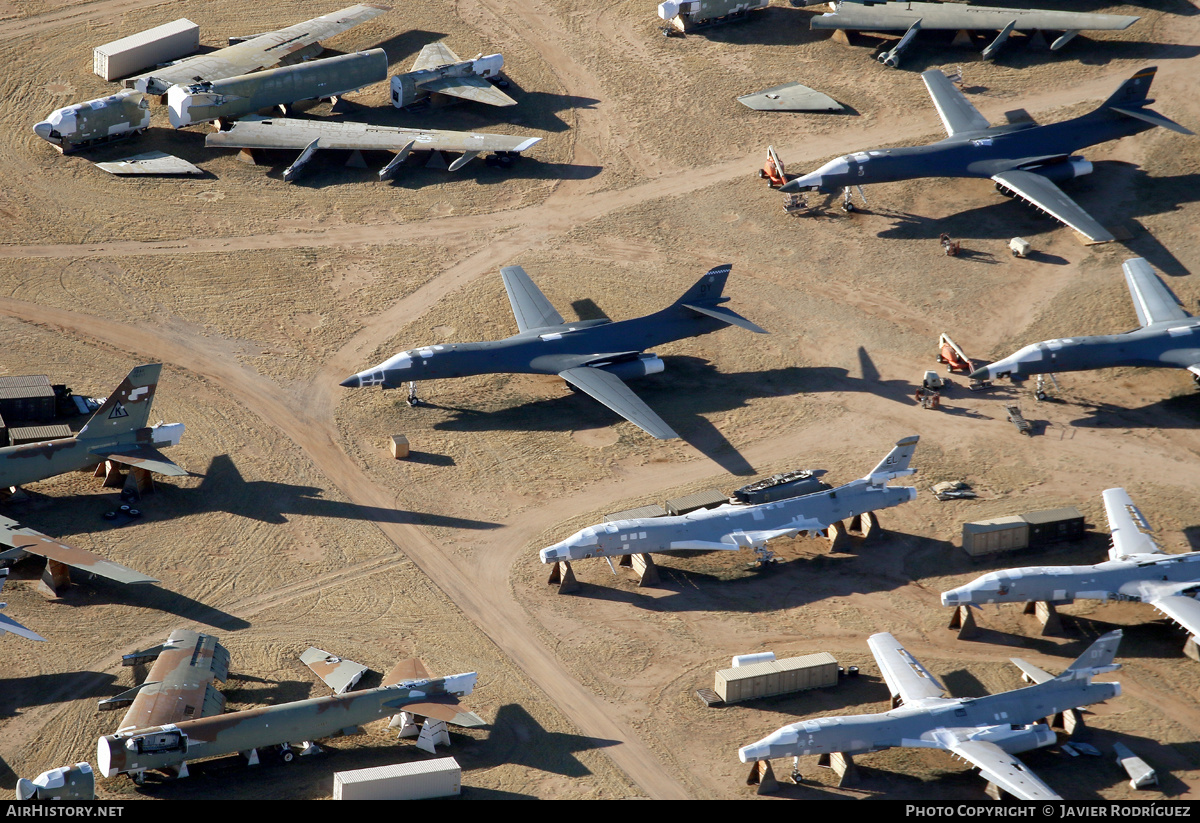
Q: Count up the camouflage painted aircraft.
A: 2